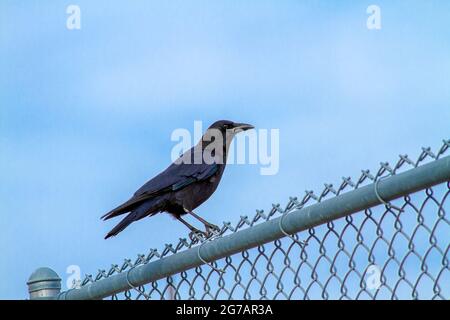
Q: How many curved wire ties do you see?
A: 4